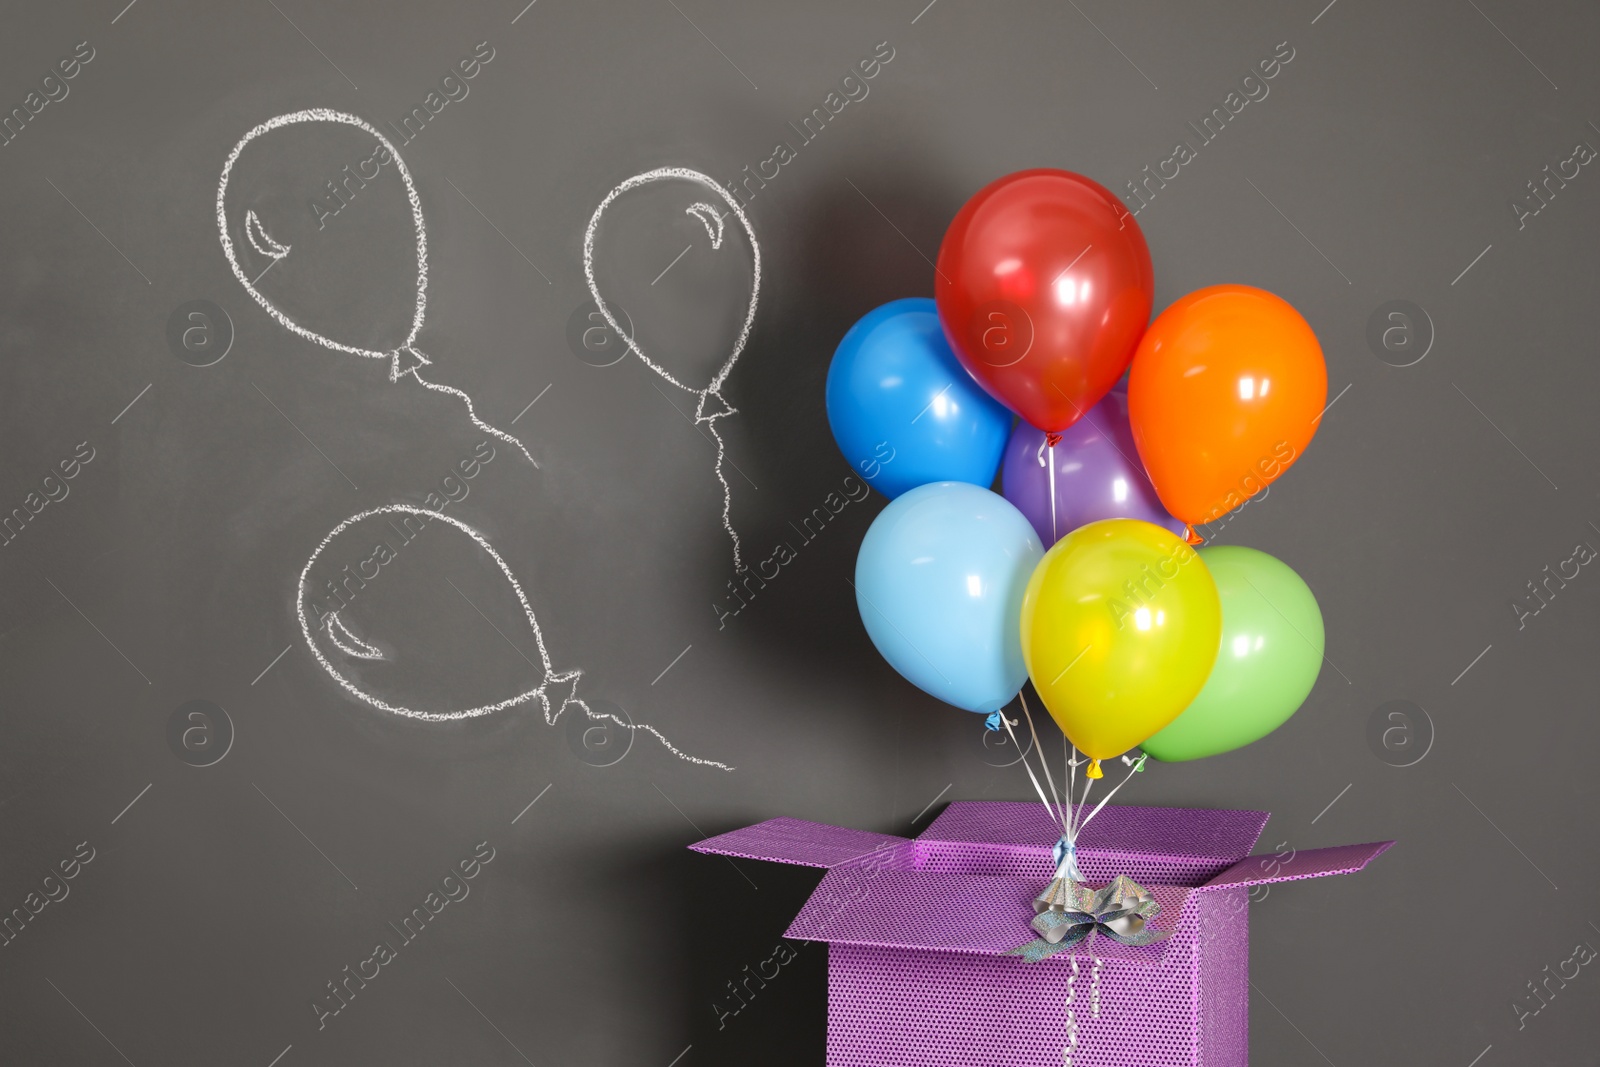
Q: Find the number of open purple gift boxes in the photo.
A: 1